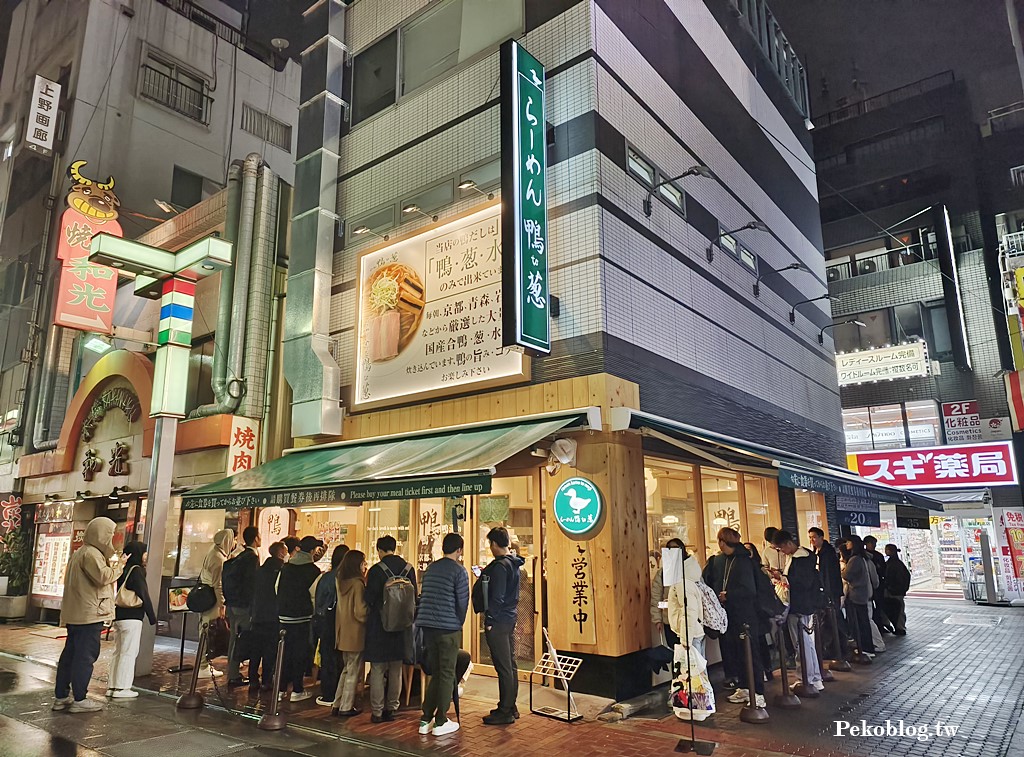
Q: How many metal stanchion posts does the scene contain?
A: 8